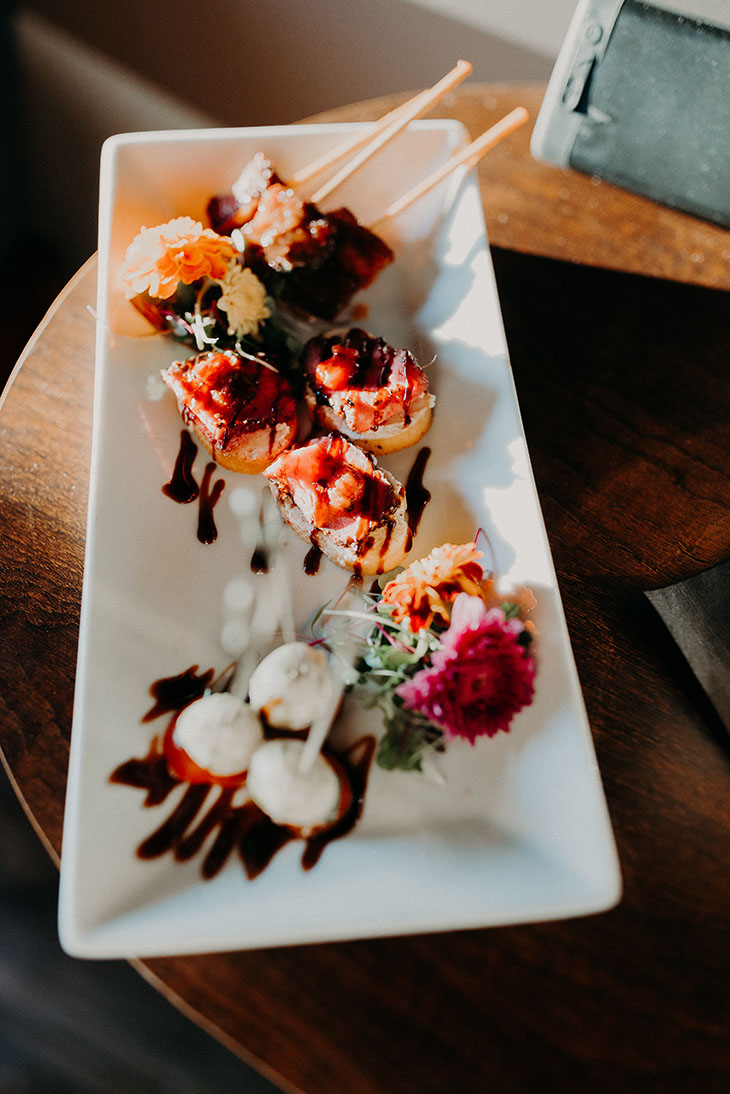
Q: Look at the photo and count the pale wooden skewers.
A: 3